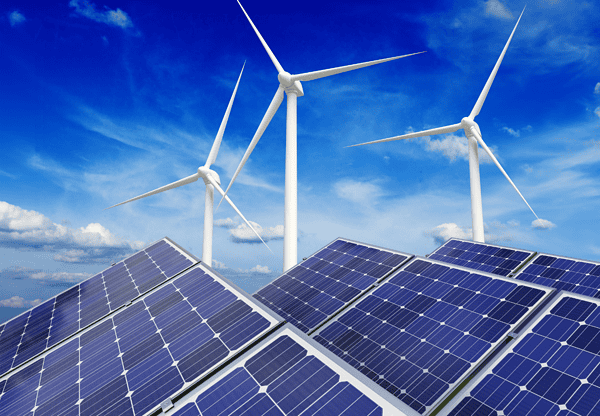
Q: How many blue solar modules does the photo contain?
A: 8